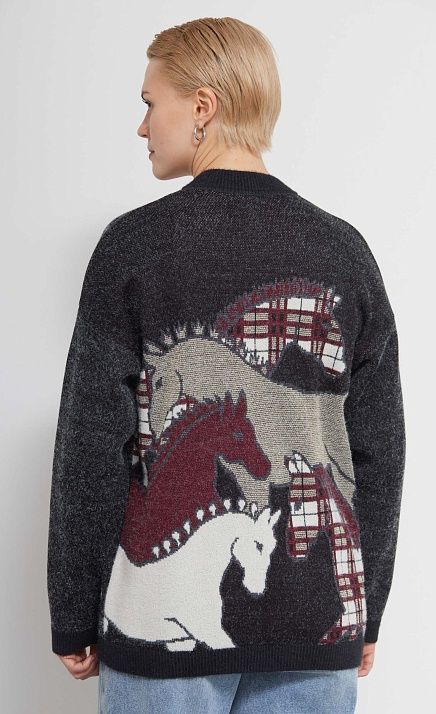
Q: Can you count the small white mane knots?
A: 9